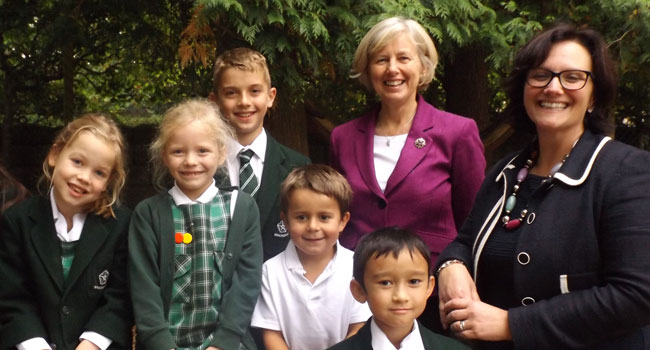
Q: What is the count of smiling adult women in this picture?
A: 2